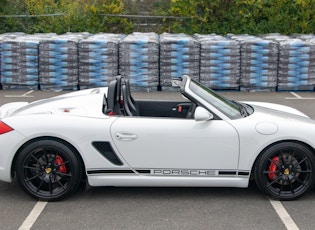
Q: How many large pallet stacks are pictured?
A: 8